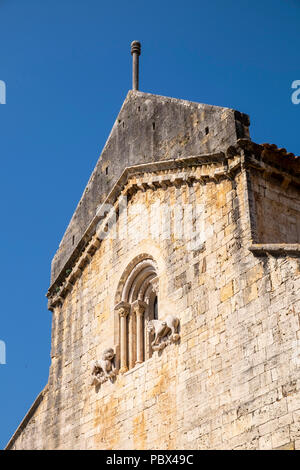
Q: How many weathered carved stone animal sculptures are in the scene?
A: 2